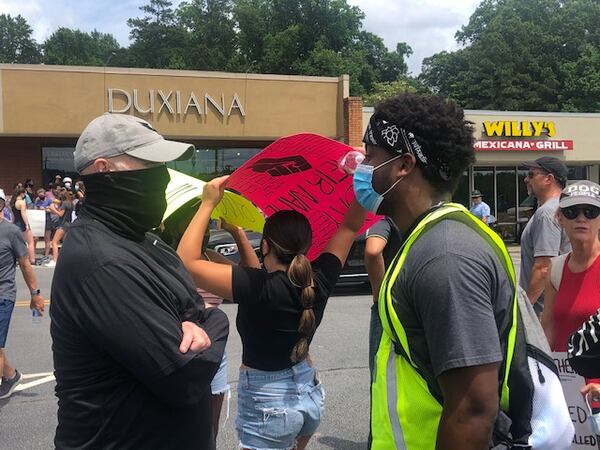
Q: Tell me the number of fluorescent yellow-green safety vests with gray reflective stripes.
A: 1